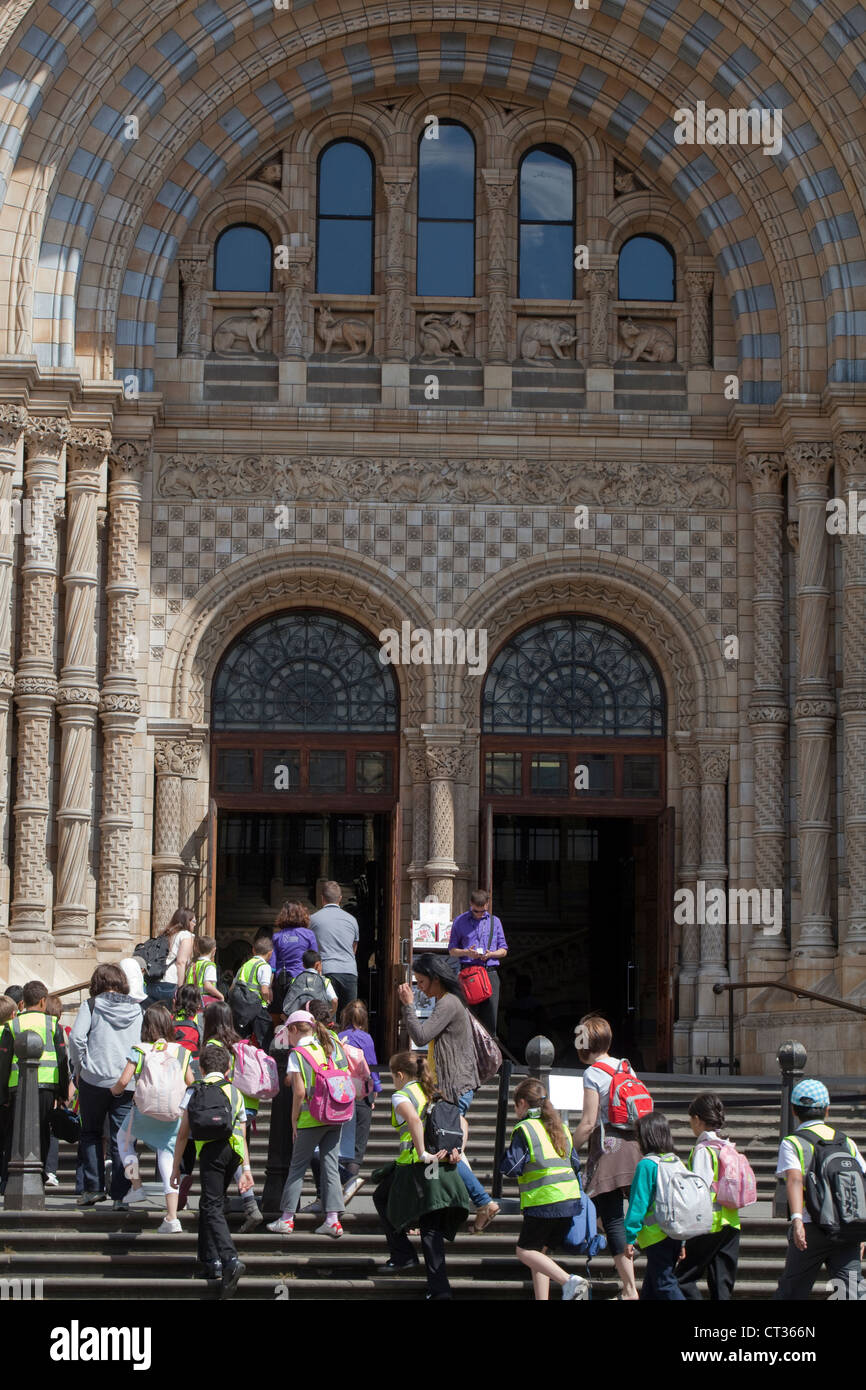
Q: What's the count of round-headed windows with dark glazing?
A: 5